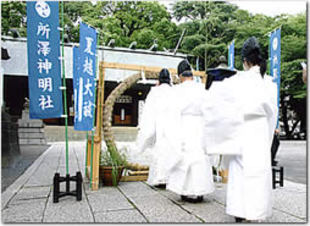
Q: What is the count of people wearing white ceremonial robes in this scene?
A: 3